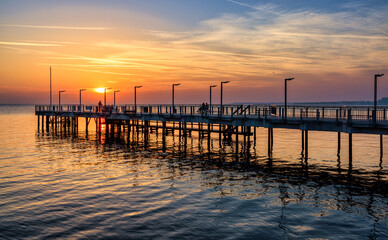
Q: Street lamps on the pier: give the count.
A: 10